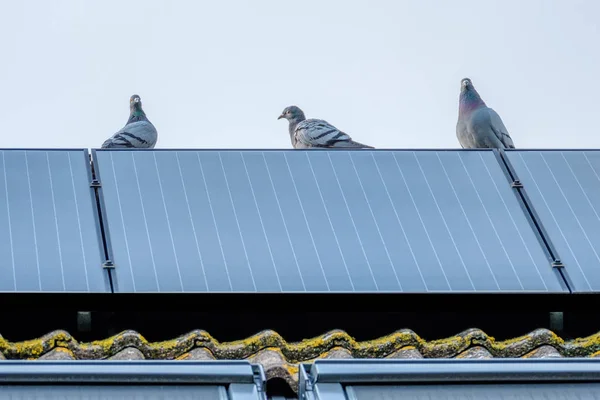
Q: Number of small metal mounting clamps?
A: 4